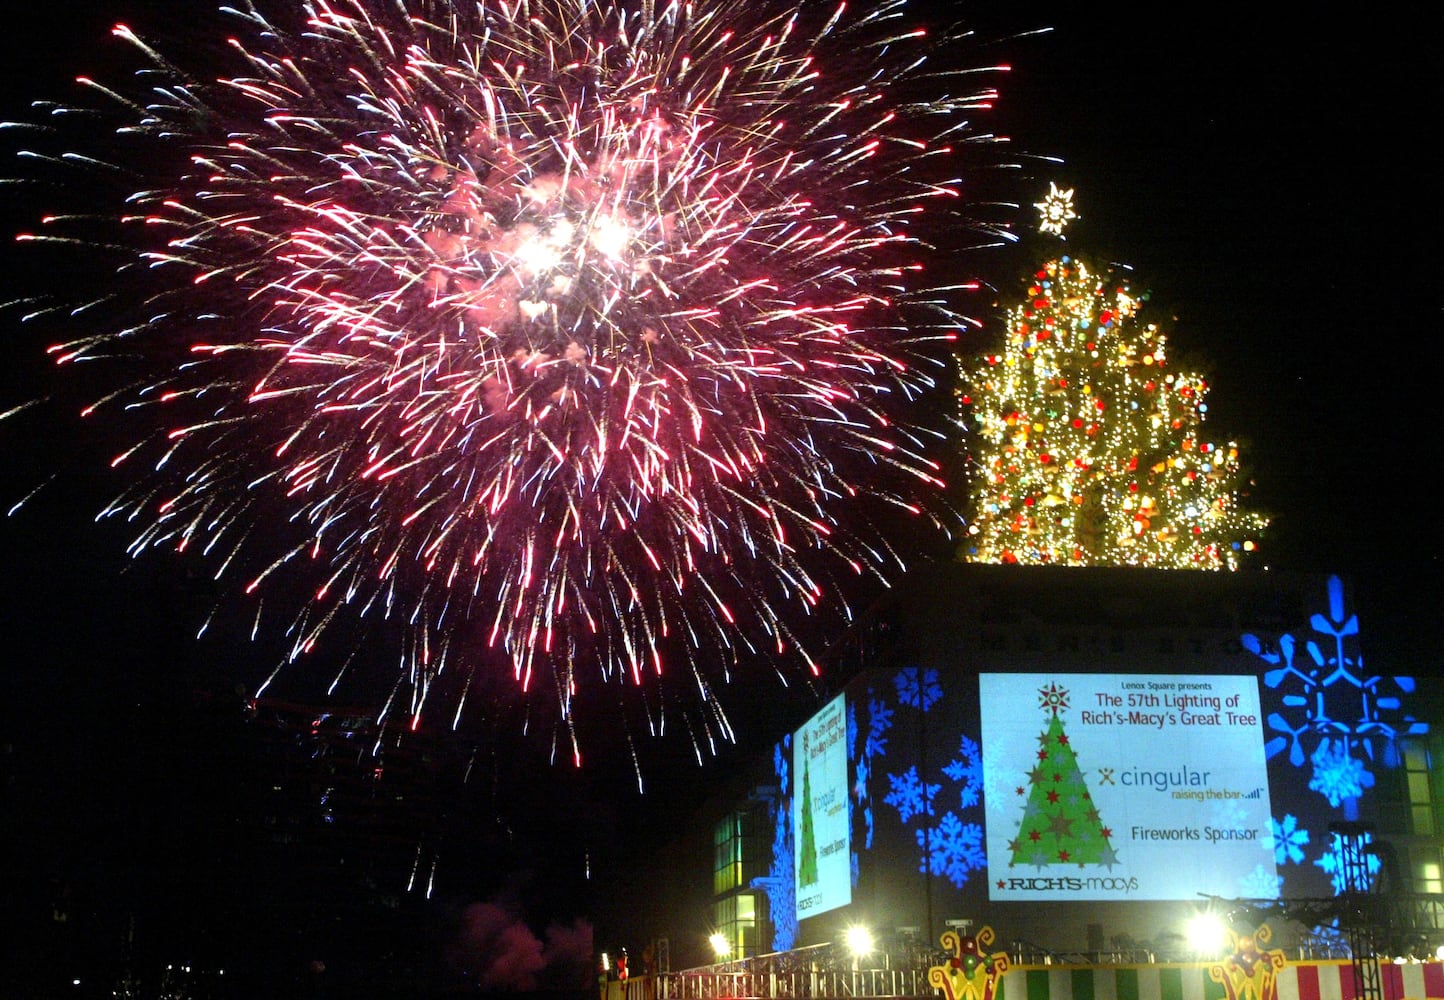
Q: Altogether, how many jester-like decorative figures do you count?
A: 2